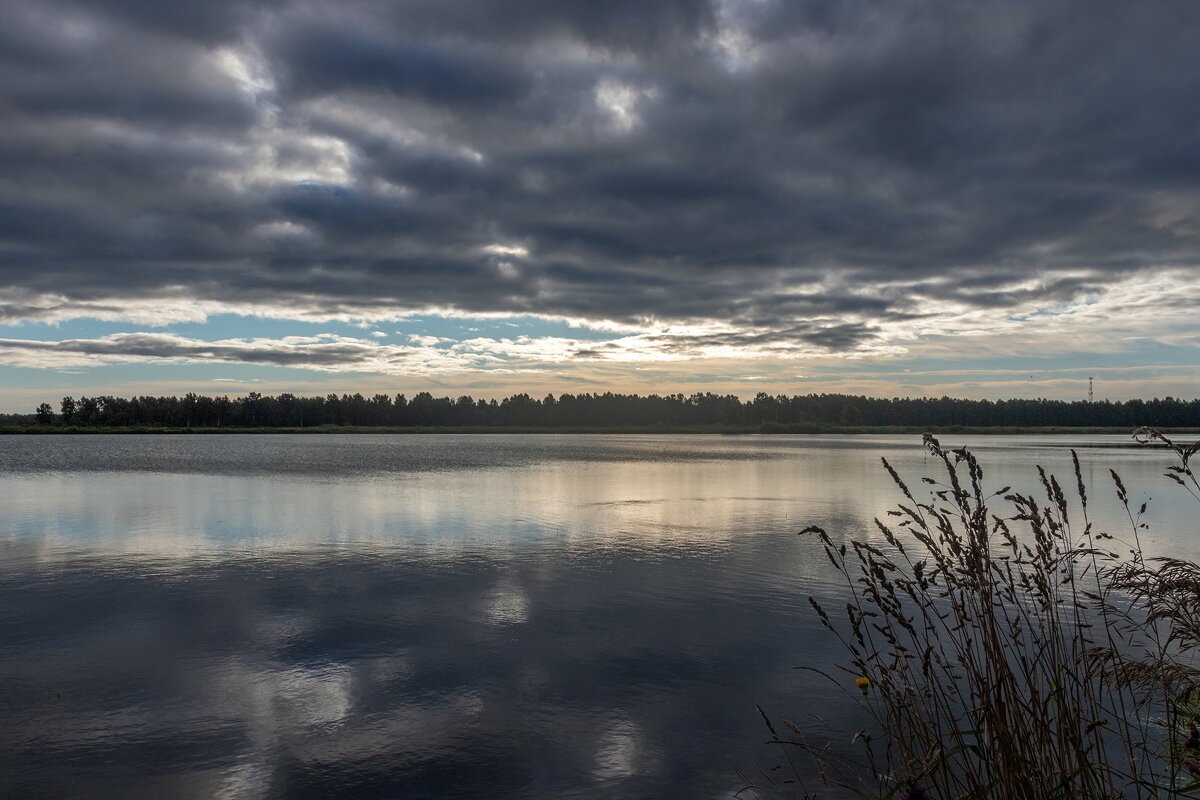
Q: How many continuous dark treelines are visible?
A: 1